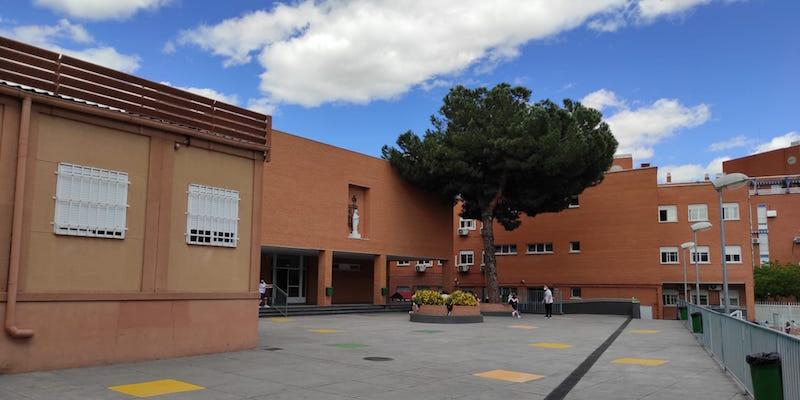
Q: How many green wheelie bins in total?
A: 3